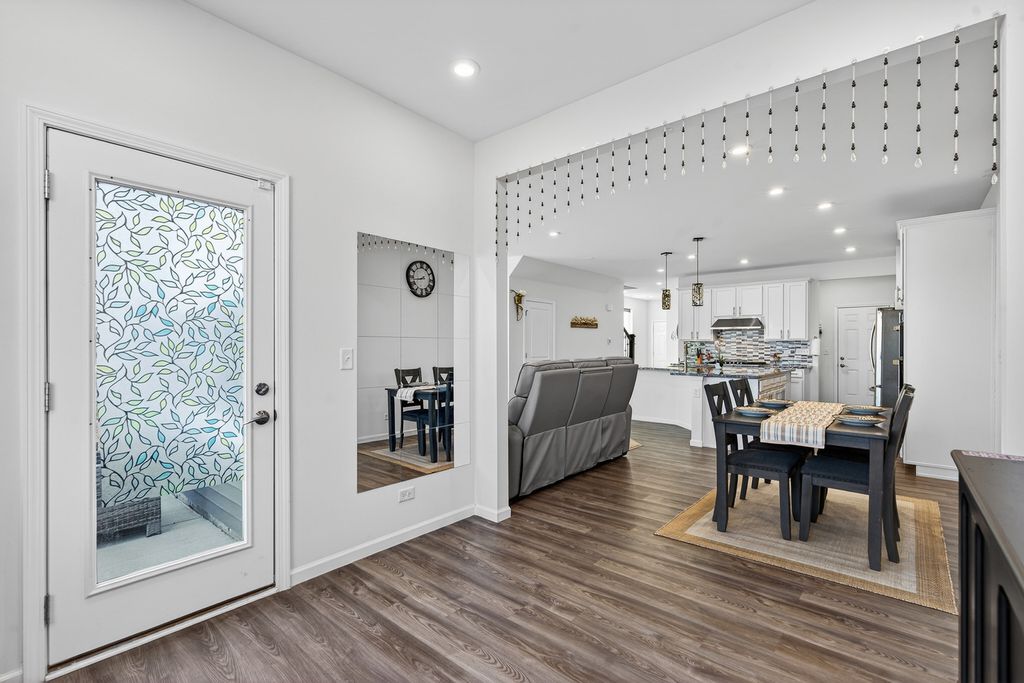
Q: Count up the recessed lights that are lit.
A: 11